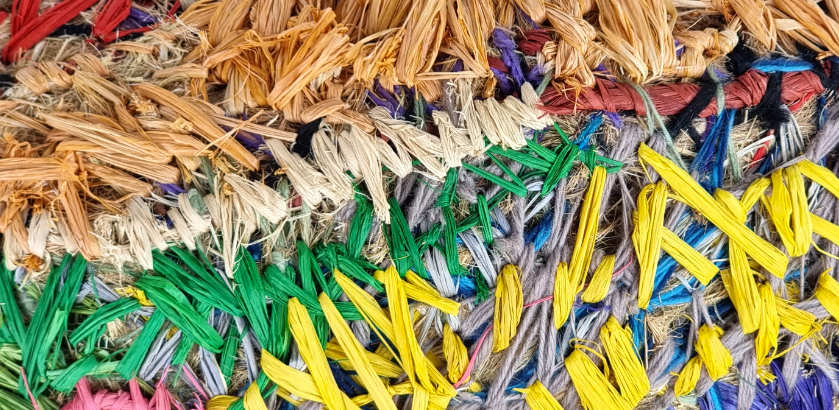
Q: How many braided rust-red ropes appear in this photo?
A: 1